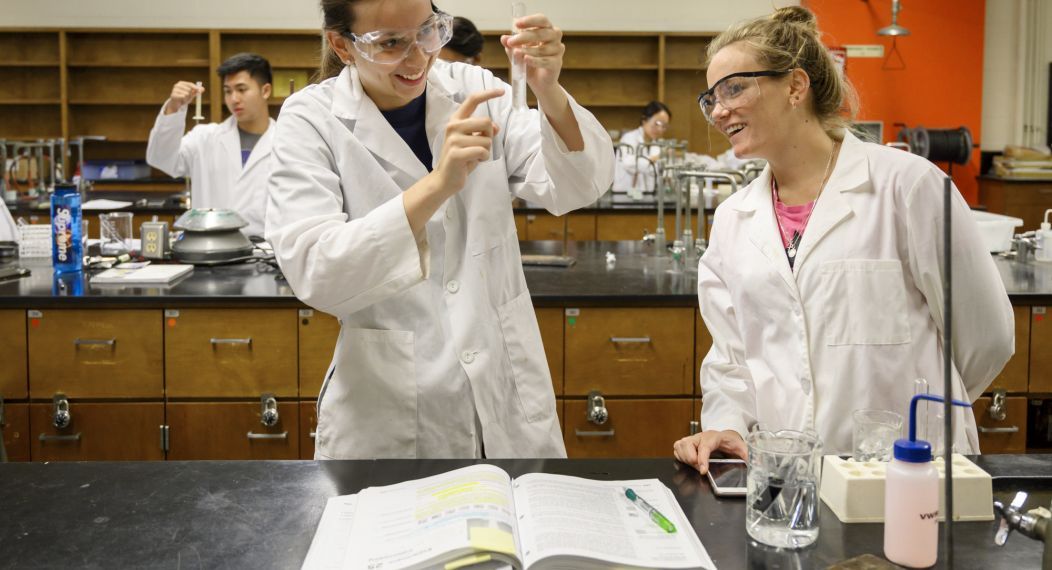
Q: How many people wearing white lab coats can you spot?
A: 4